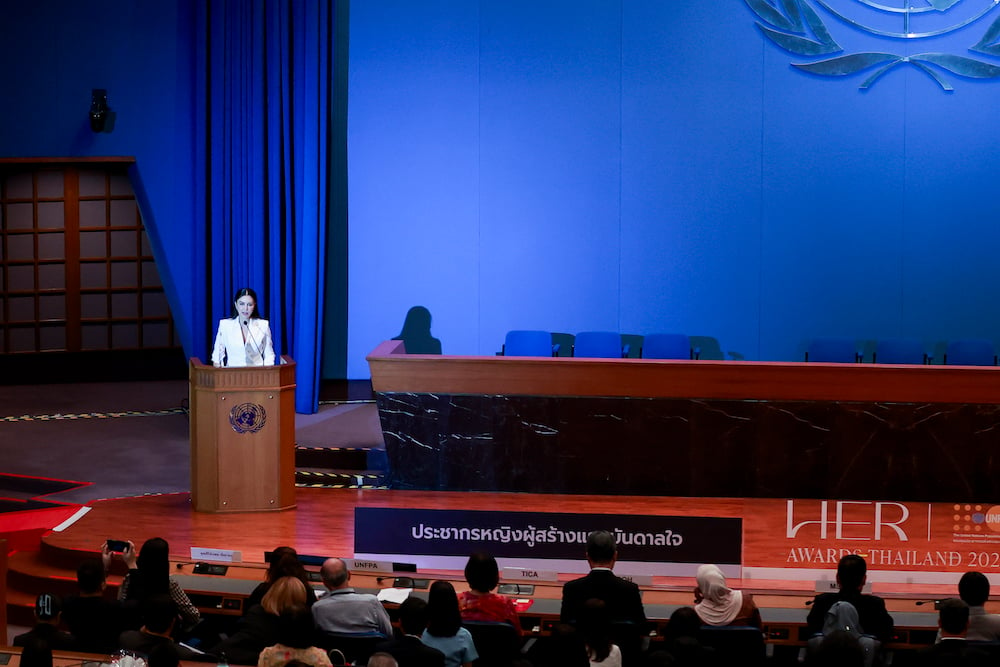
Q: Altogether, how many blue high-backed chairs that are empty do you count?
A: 6